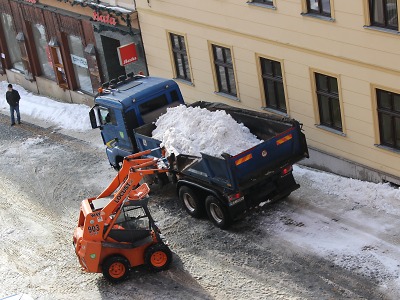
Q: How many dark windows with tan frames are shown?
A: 8